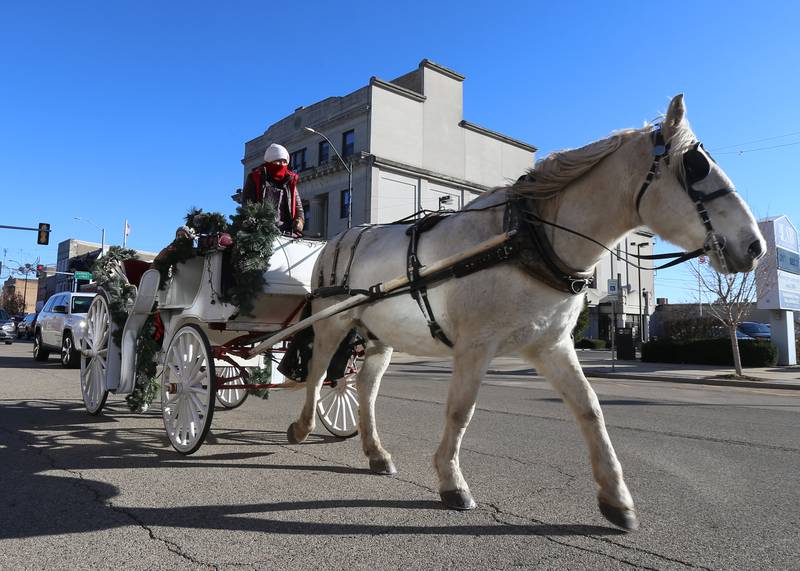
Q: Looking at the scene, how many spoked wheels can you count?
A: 4